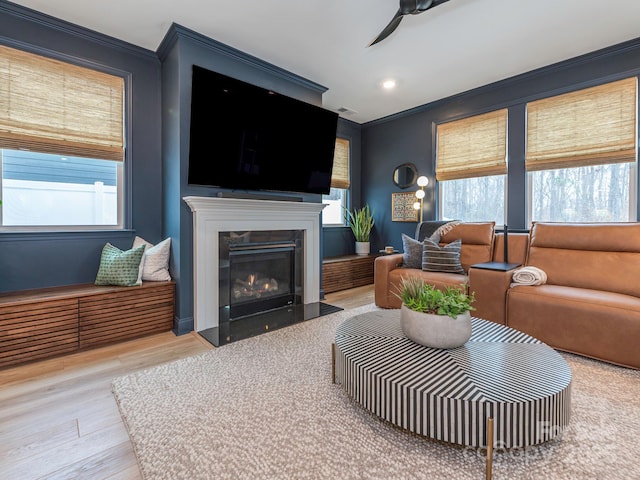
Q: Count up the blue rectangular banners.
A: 0